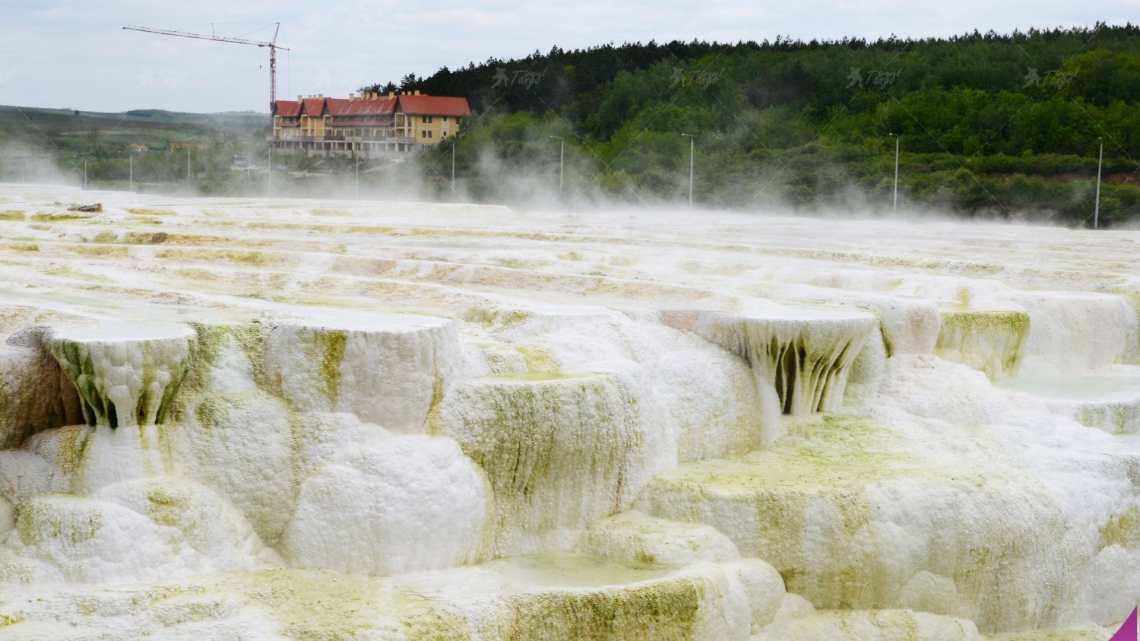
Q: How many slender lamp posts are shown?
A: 10